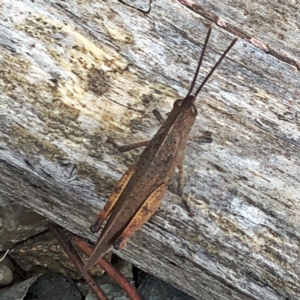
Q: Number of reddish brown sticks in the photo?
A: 2